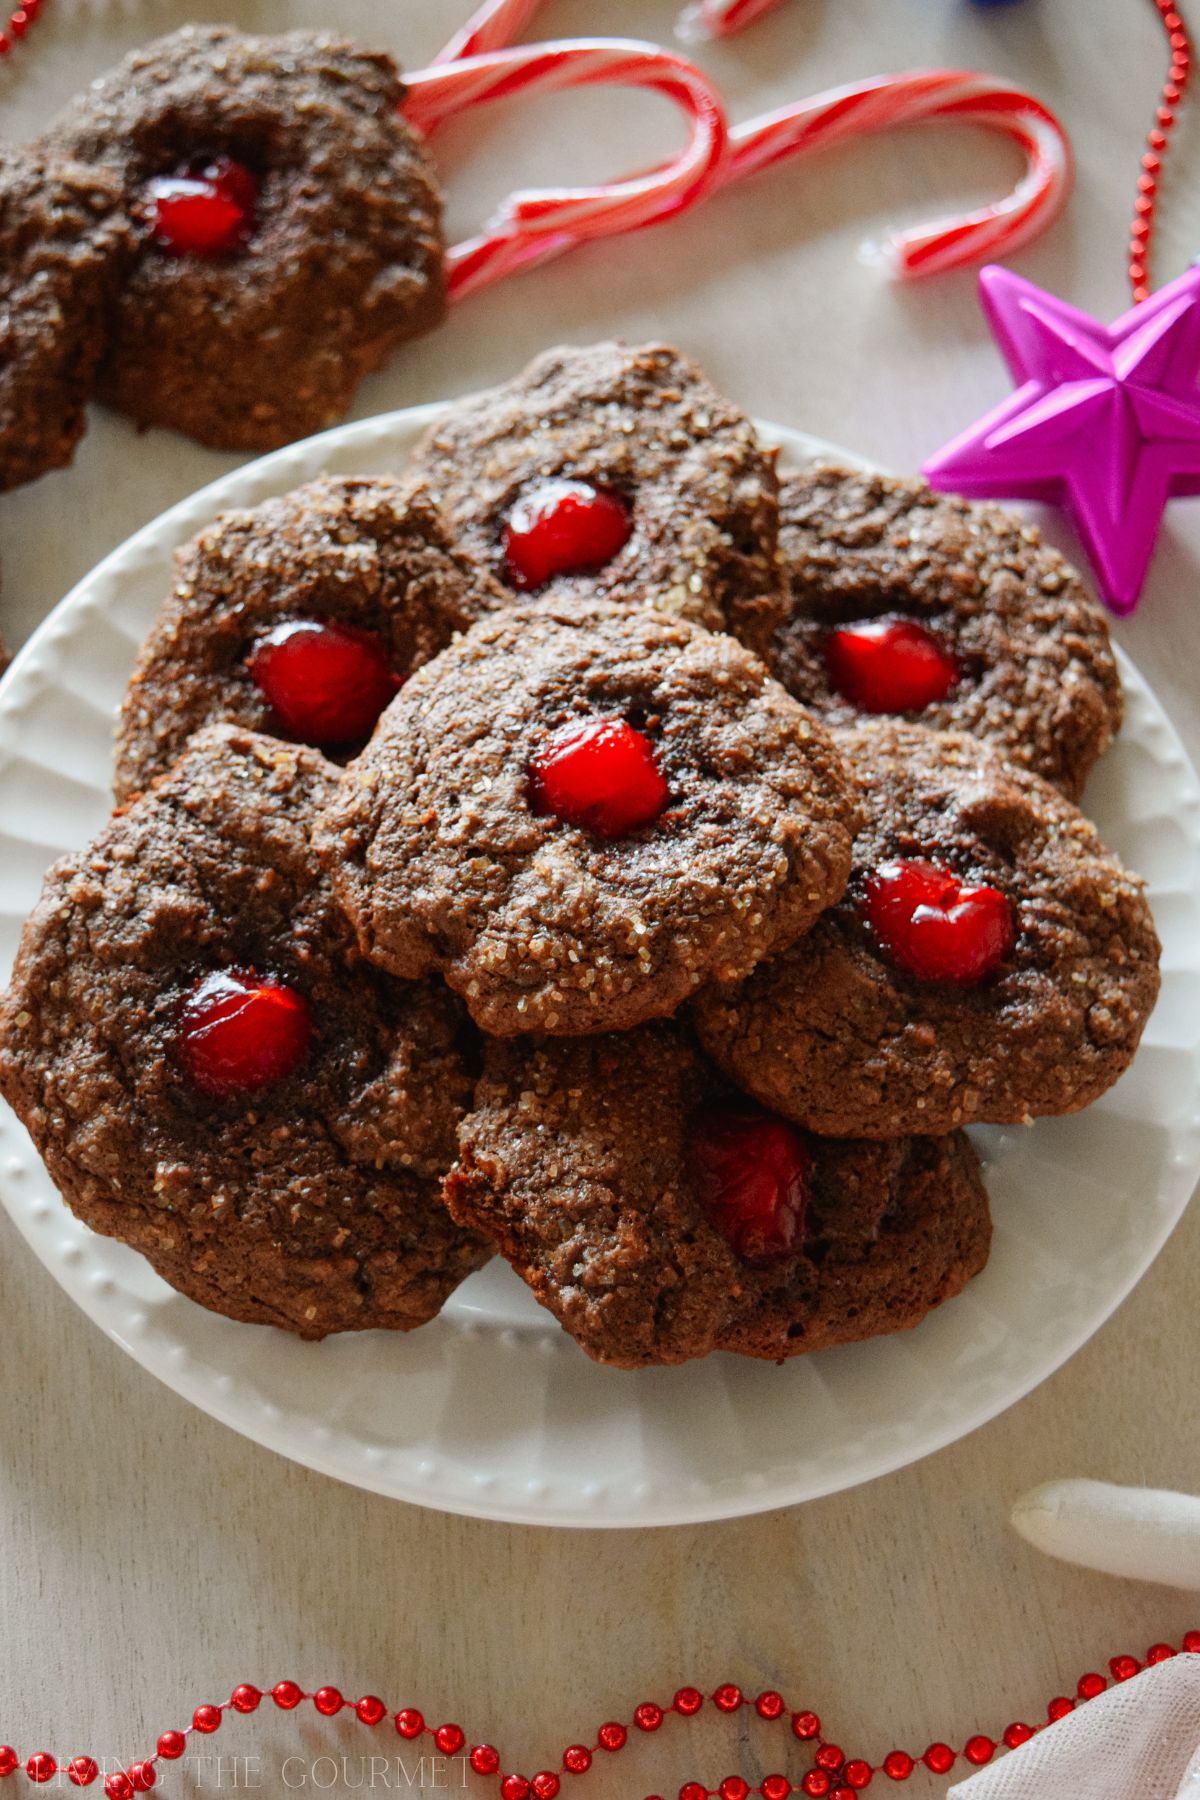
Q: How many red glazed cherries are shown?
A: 8